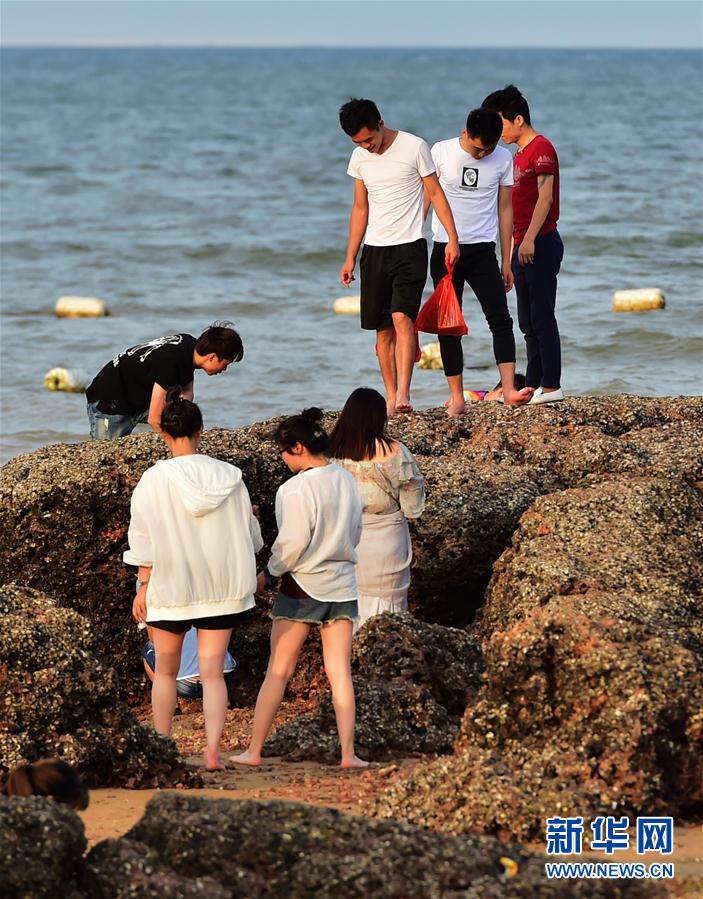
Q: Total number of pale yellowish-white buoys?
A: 5